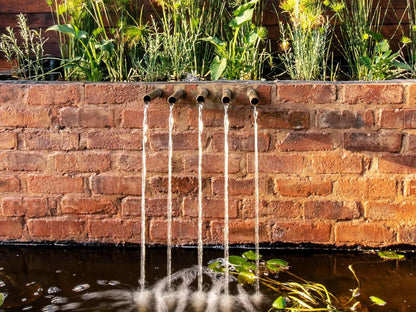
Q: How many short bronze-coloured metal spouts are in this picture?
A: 5